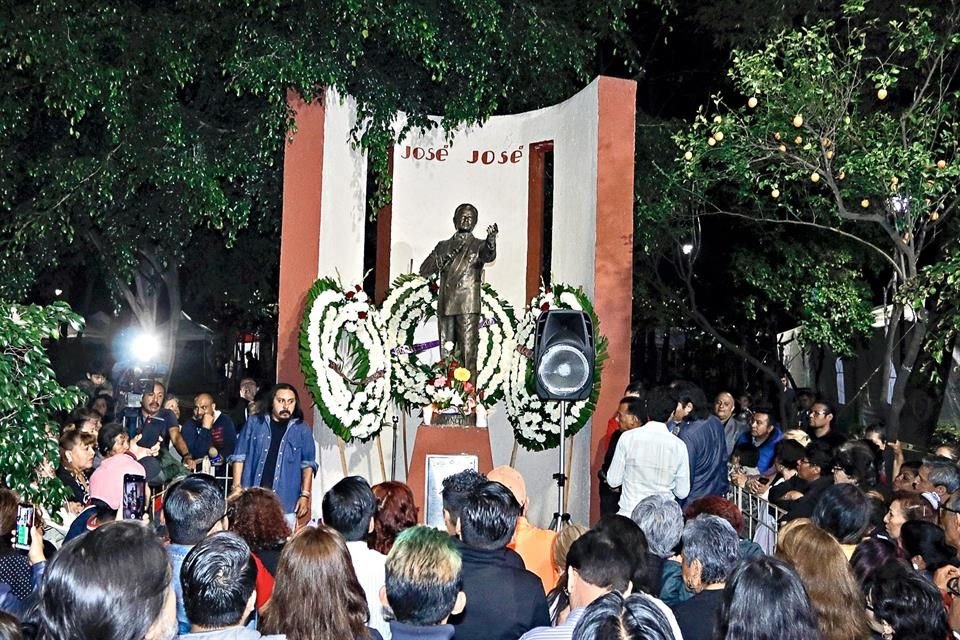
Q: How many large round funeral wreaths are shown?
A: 3